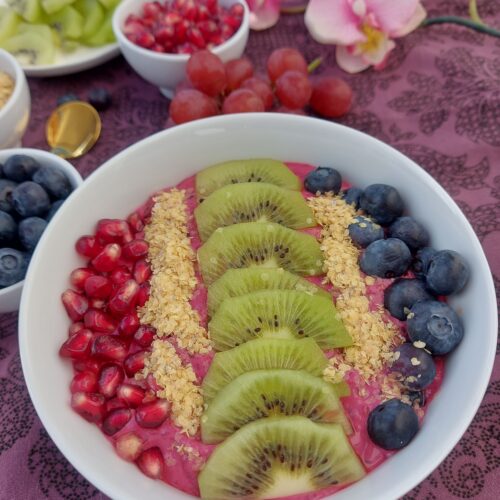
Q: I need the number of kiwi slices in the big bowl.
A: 8